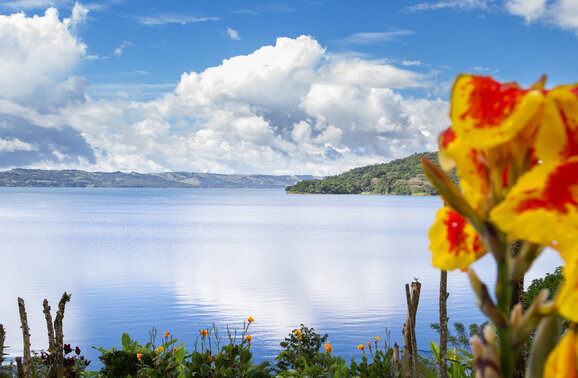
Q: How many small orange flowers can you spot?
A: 12